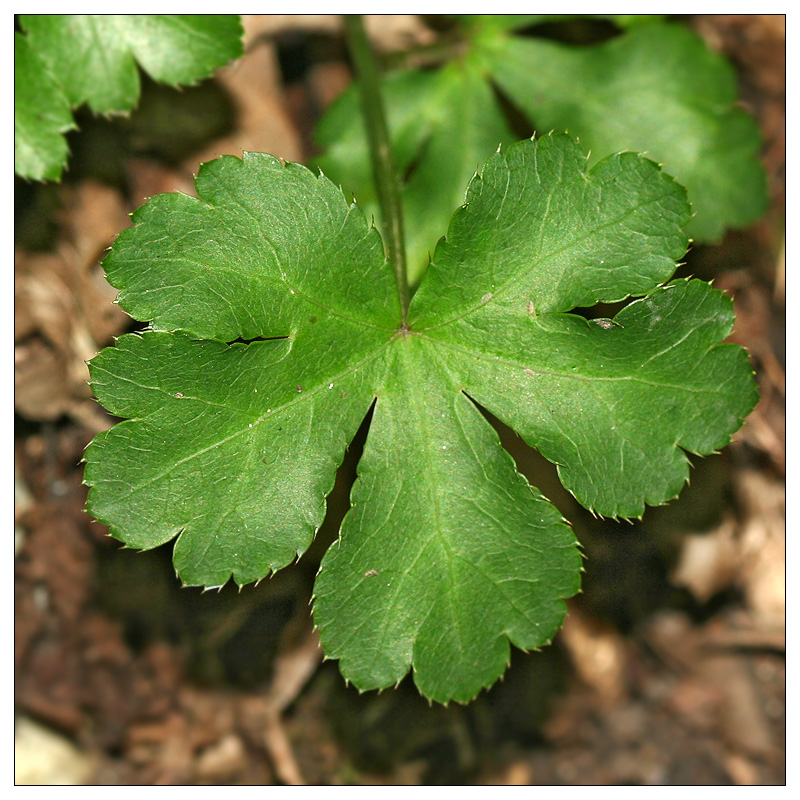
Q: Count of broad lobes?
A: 5